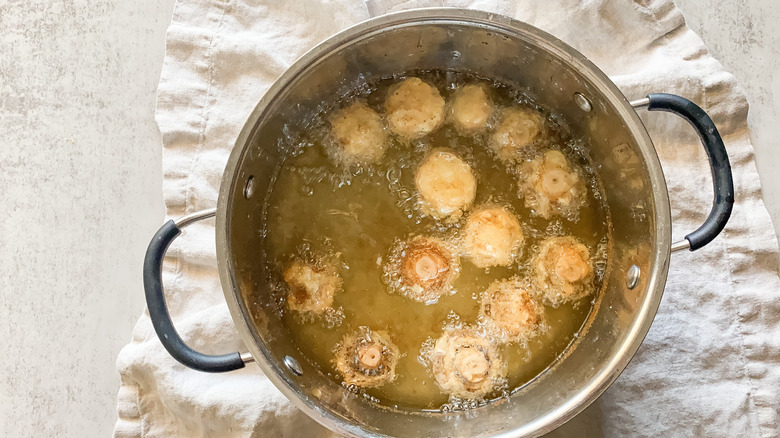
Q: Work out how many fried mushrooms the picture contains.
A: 13